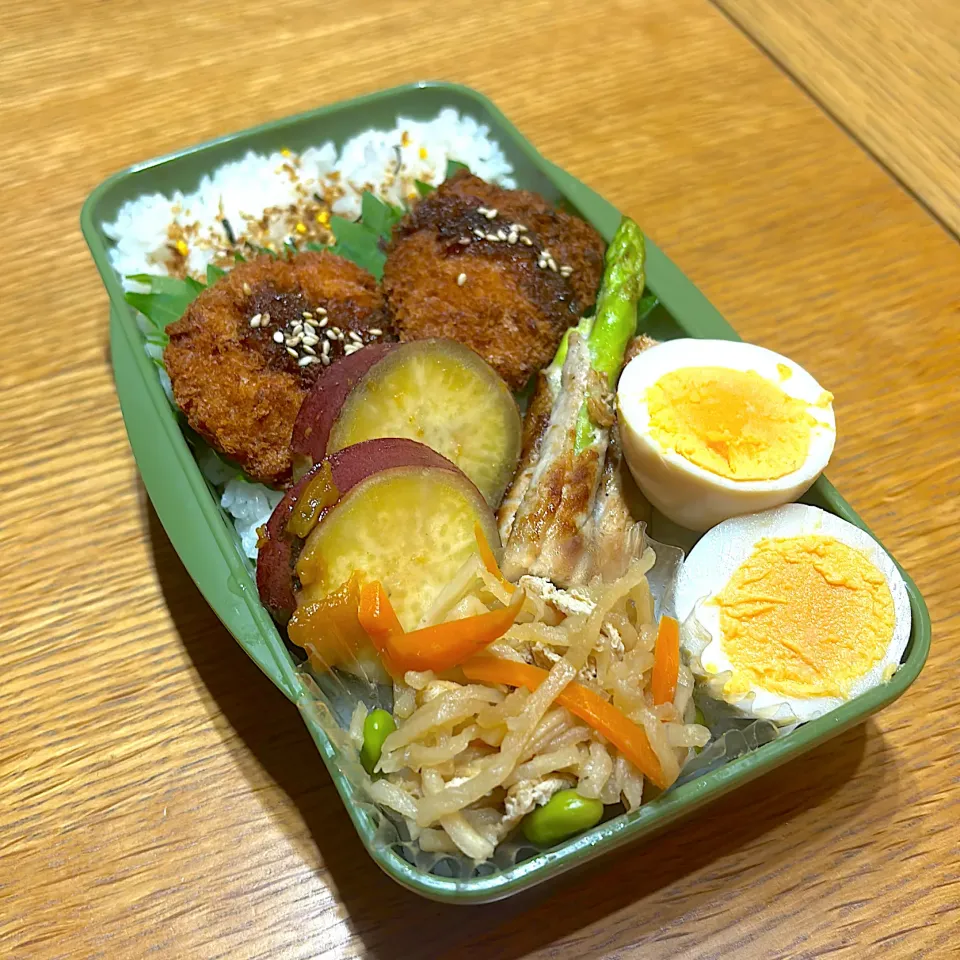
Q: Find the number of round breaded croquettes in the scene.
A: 2